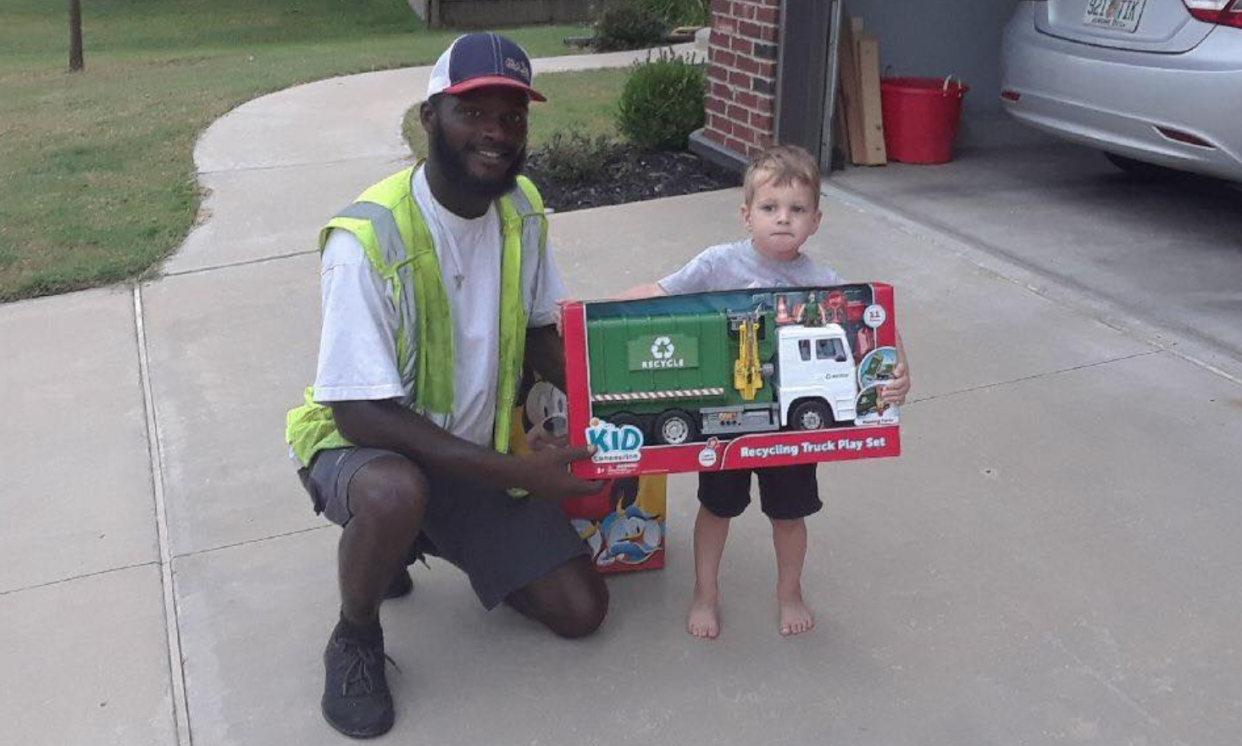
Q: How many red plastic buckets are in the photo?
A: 1